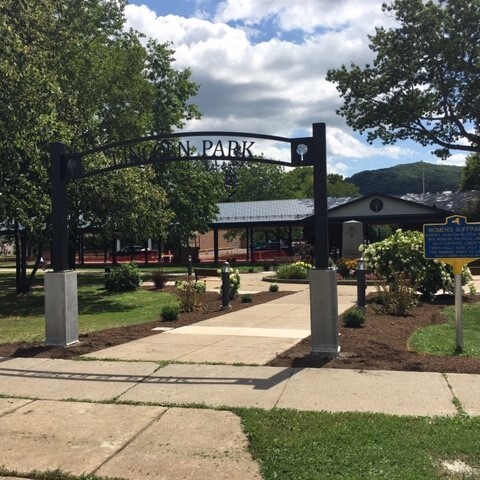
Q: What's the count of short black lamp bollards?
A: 3